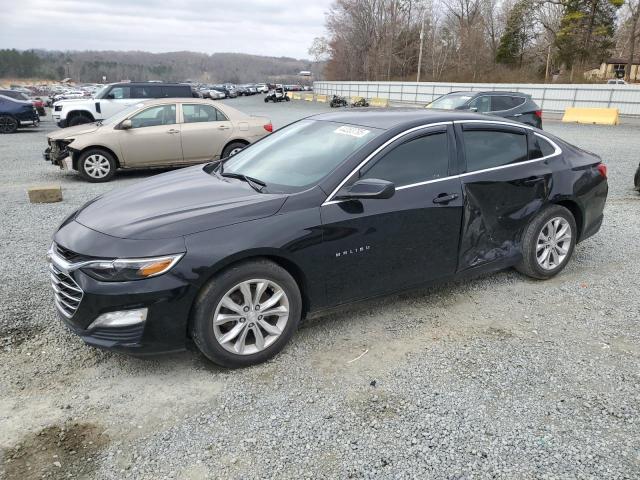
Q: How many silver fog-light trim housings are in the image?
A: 1